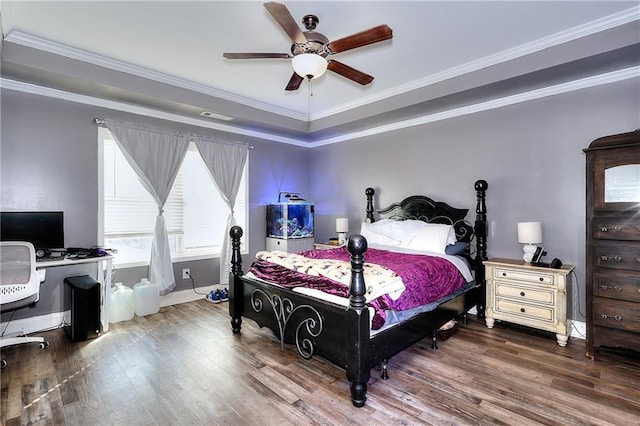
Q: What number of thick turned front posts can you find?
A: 2